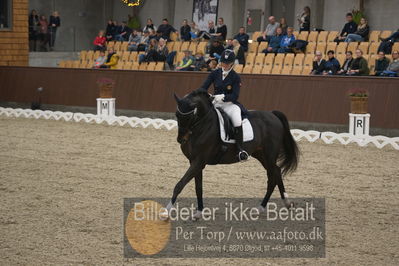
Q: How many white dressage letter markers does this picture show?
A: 2